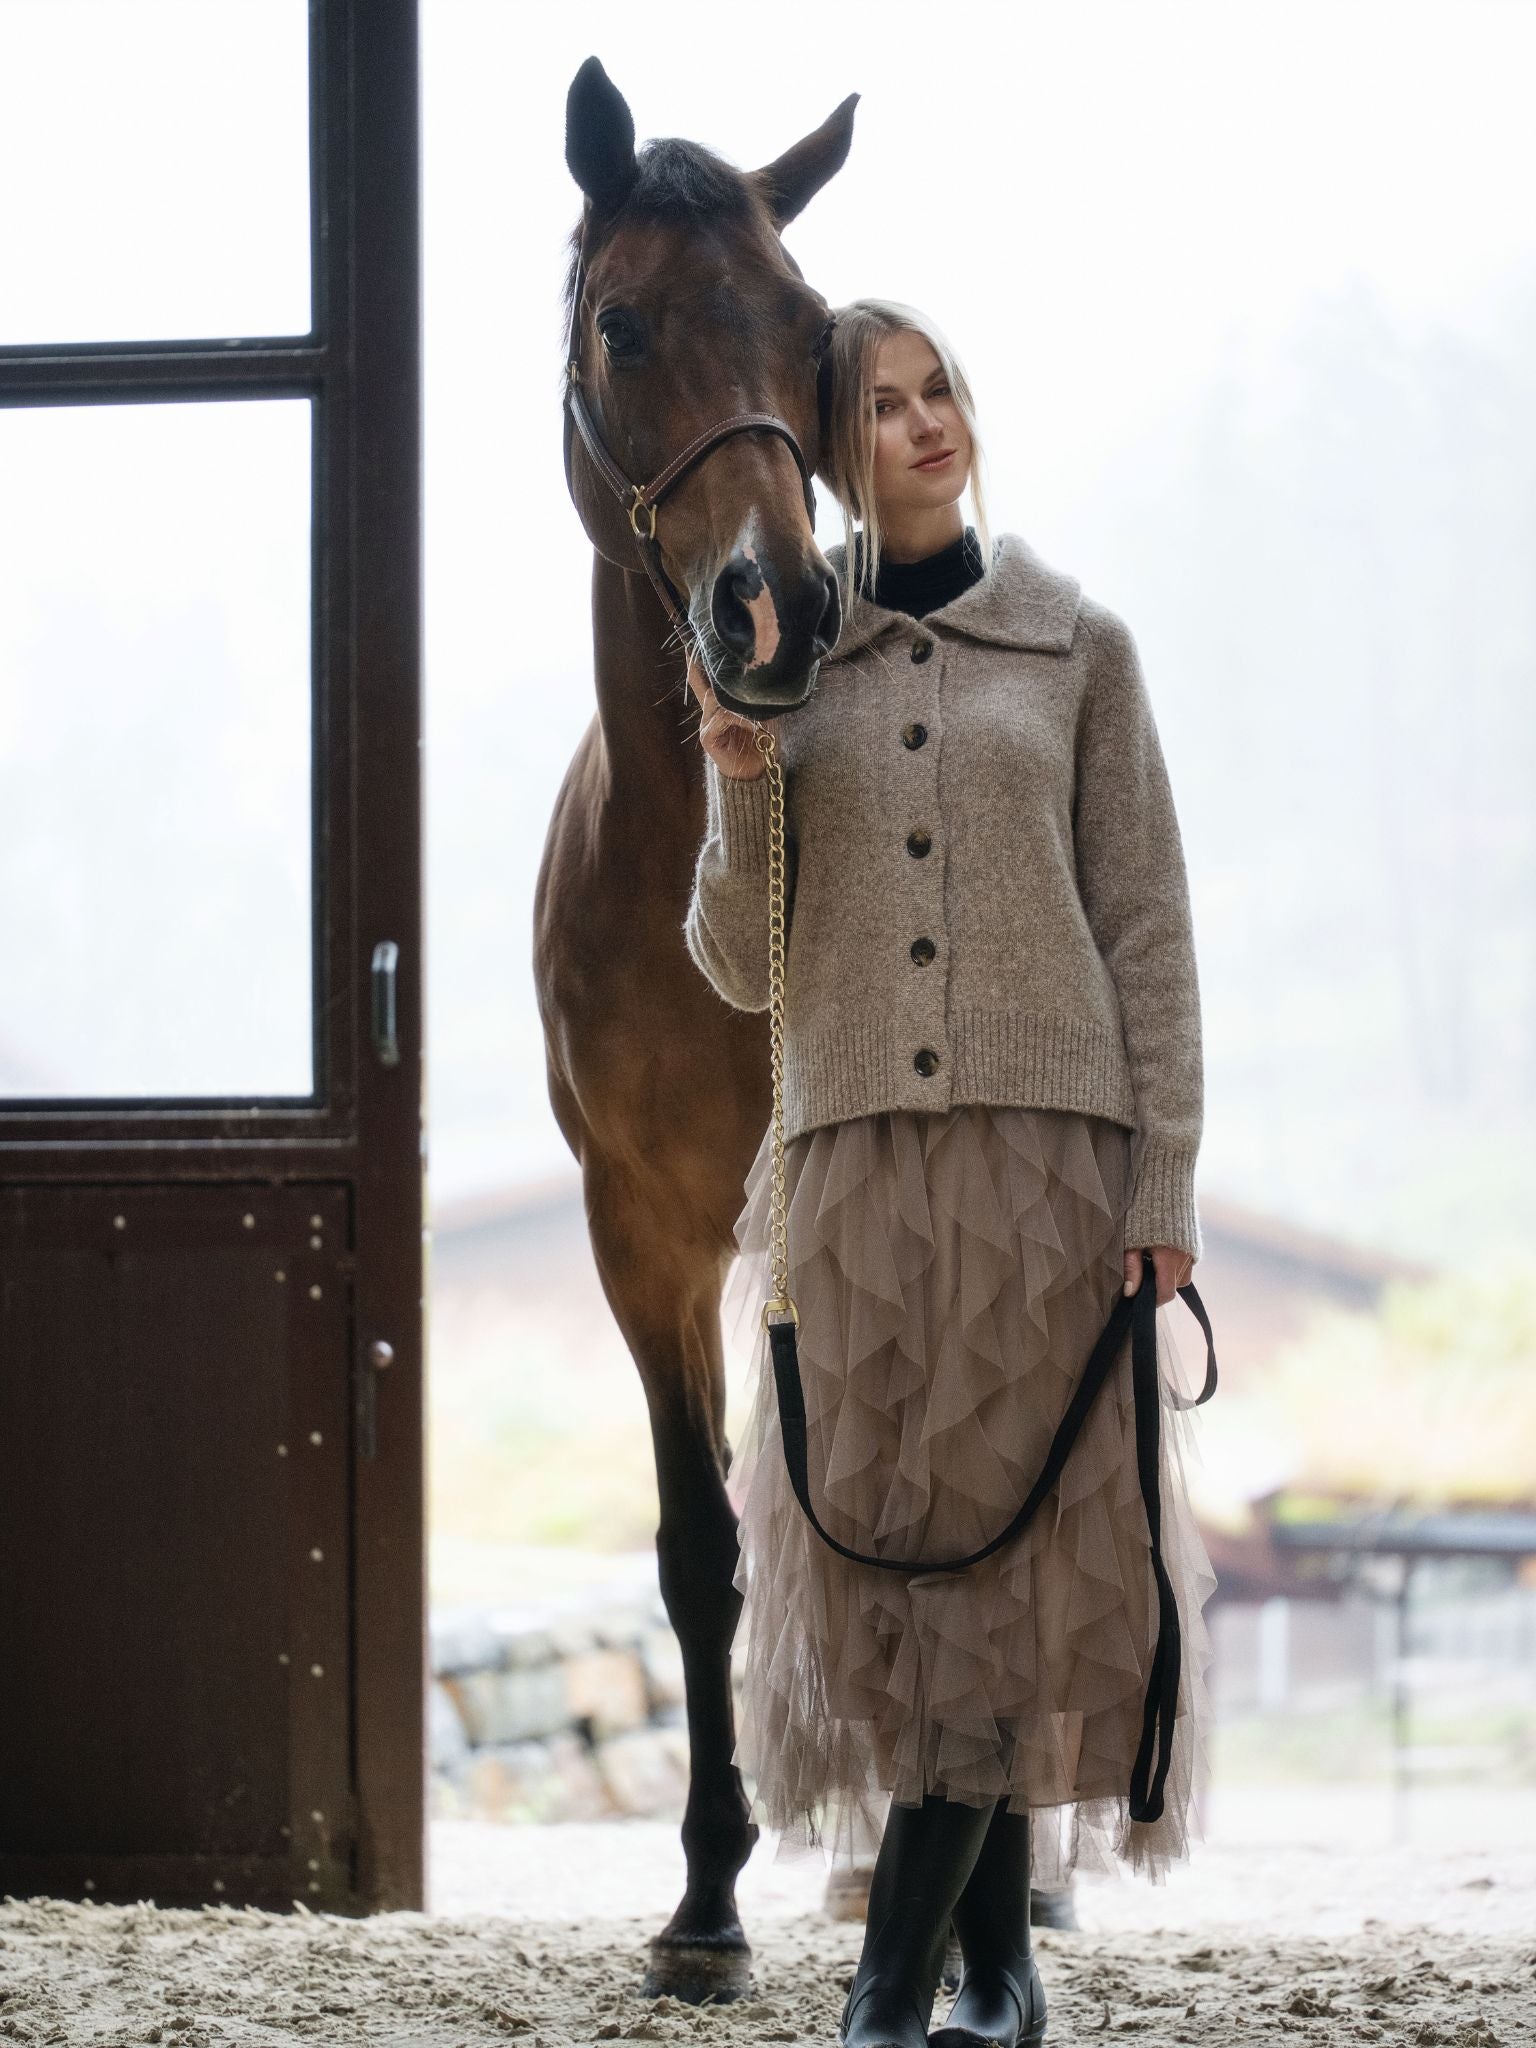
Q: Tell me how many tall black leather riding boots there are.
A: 2